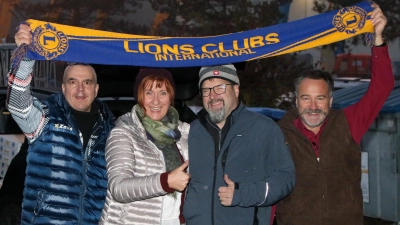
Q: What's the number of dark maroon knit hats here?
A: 1